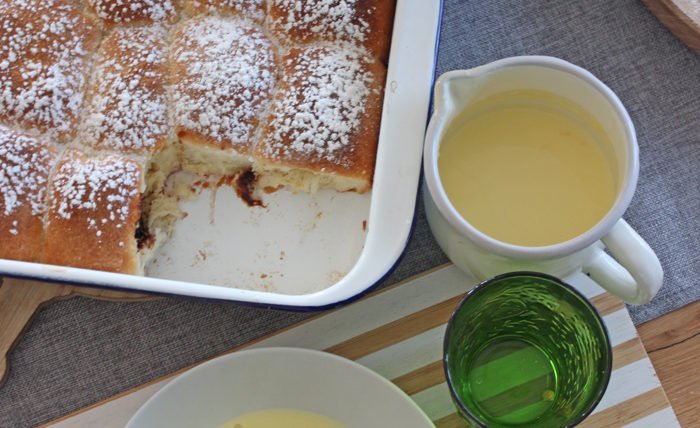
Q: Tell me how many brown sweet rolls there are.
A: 9